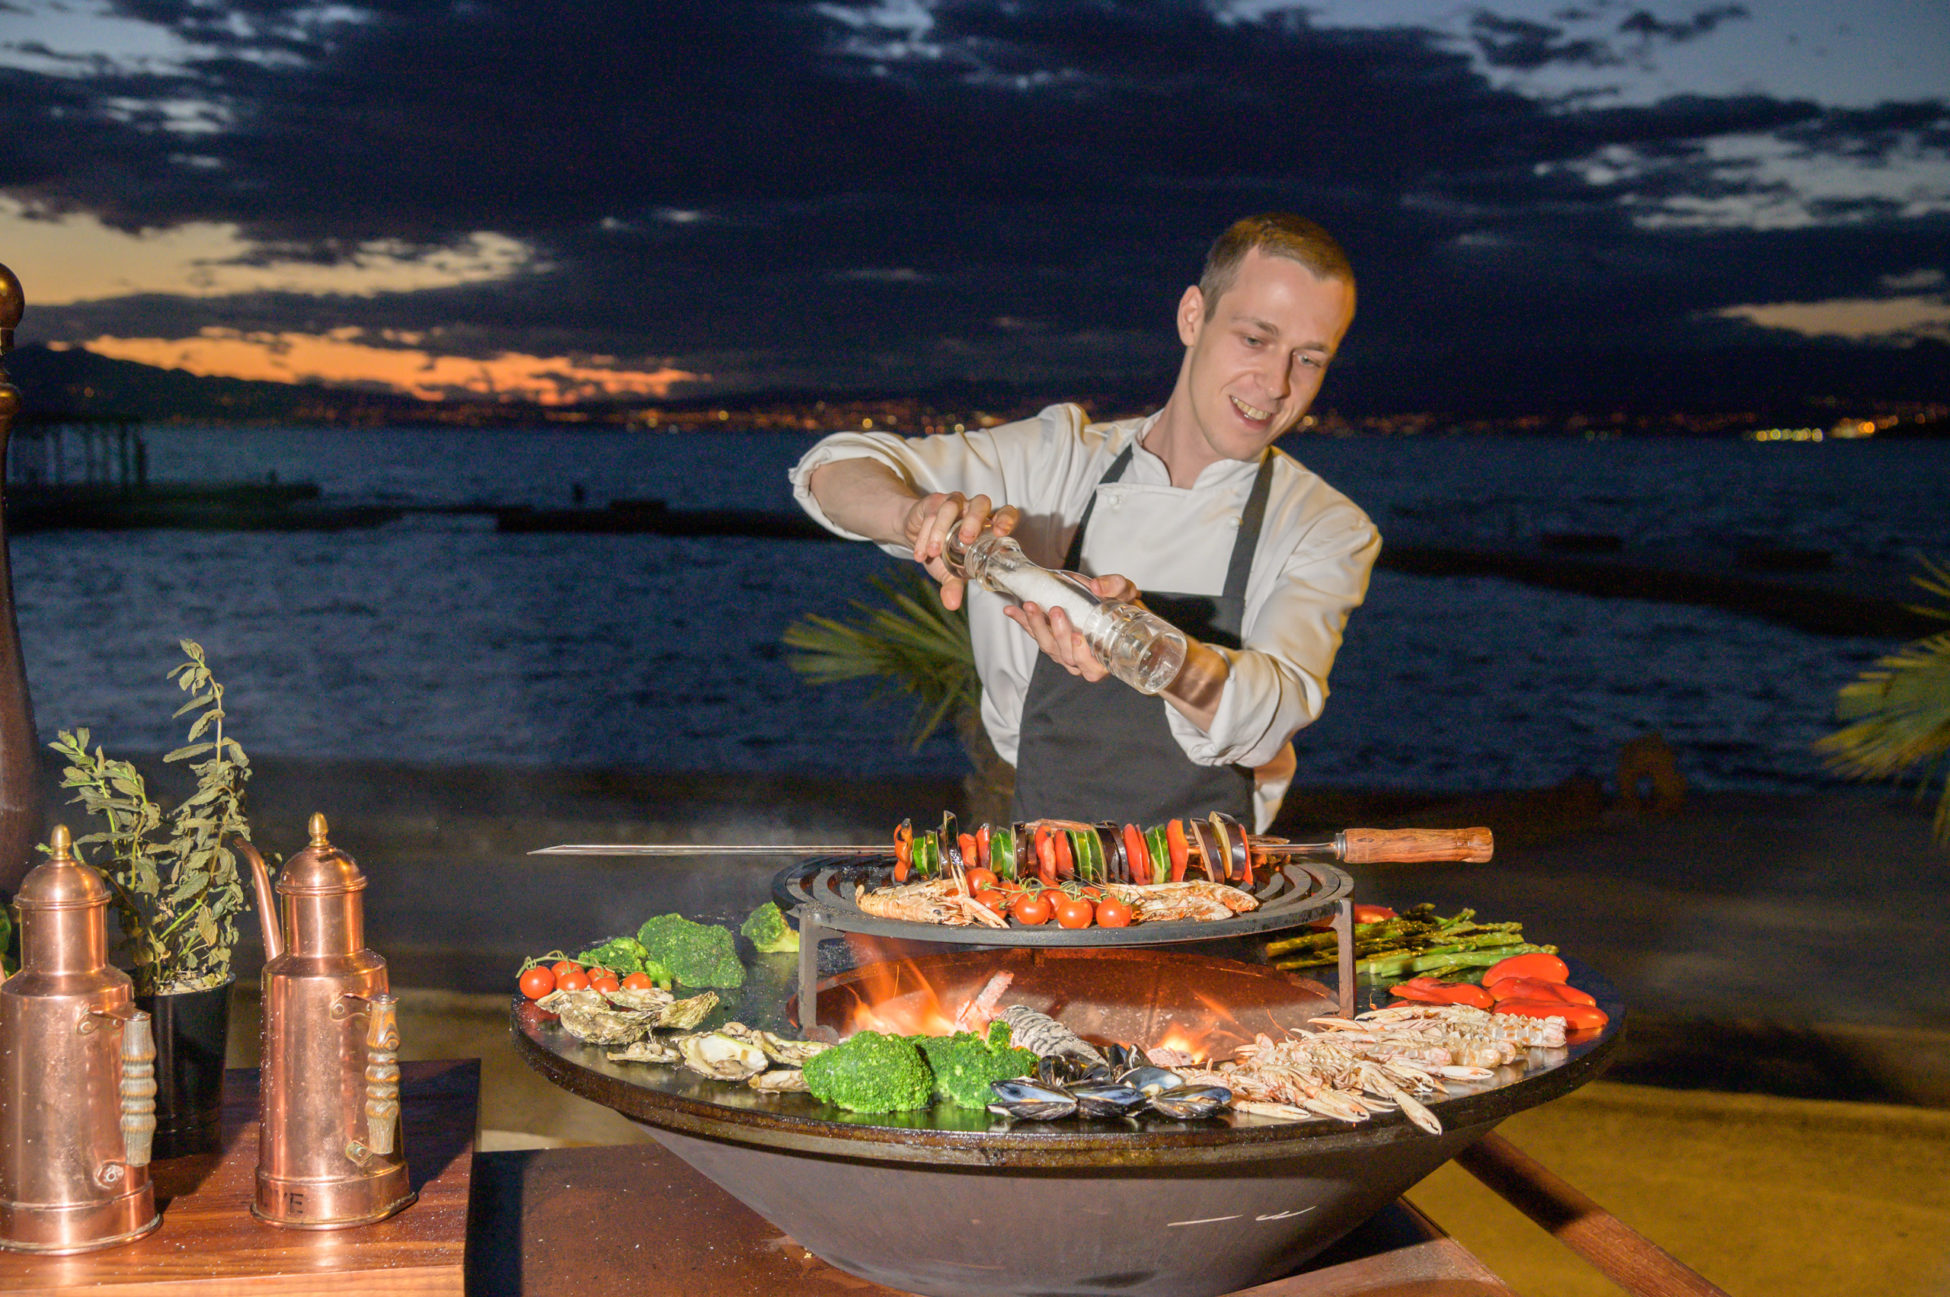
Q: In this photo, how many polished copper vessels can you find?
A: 2